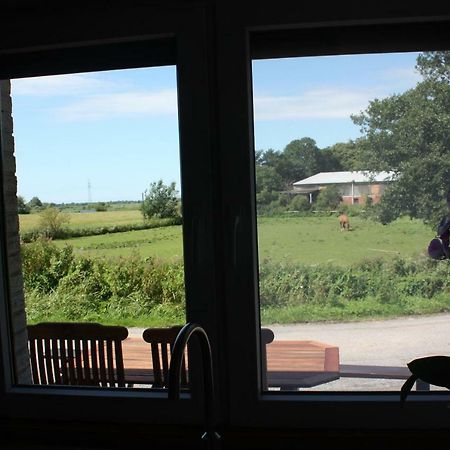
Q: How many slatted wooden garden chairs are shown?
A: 2